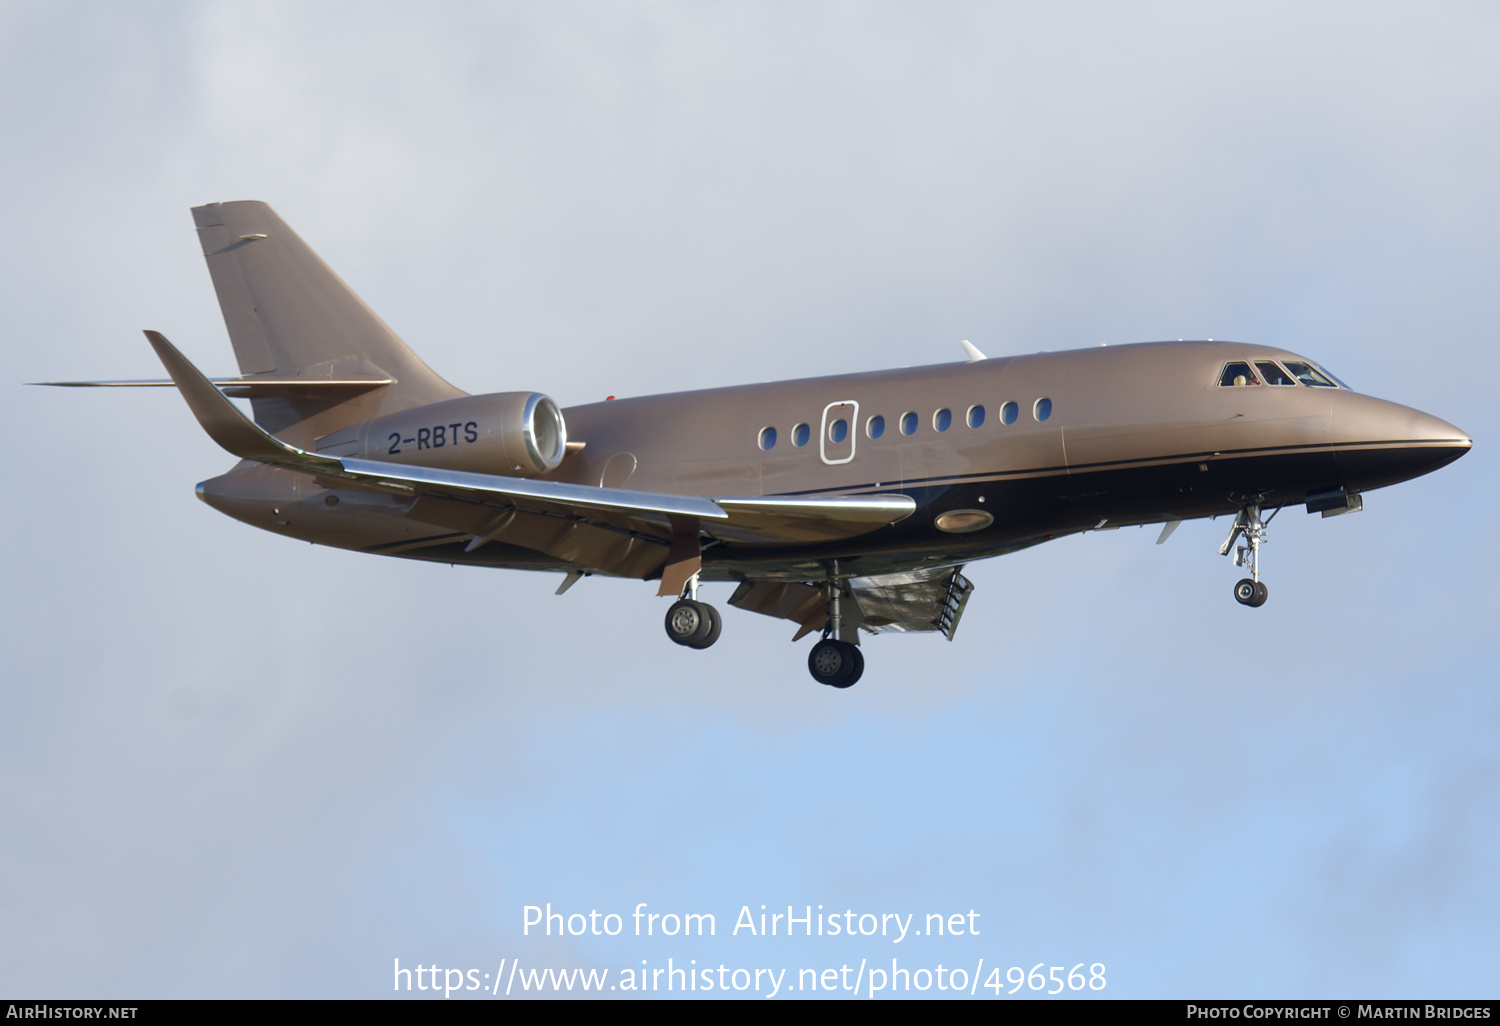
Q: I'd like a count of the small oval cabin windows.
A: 9